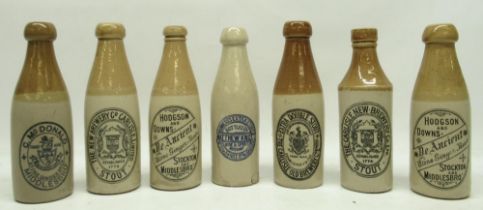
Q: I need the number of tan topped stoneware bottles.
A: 6